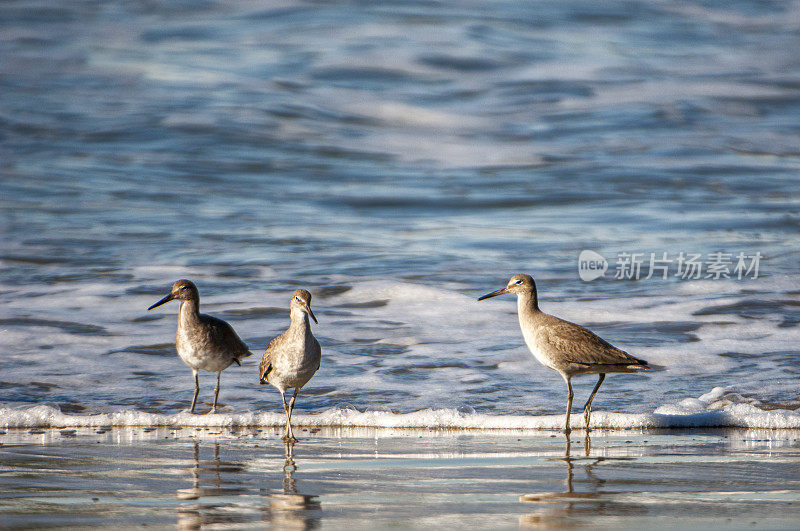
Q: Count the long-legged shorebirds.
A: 3